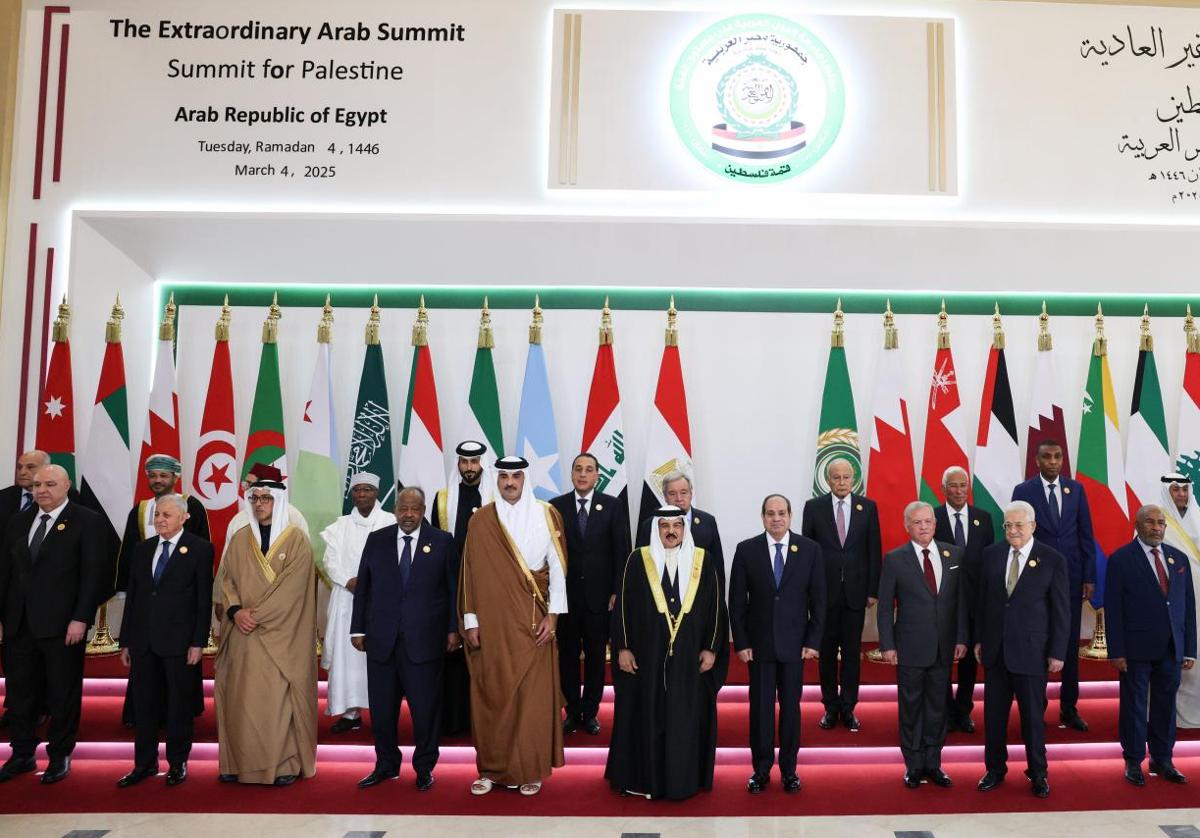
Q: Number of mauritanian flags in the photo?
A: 0